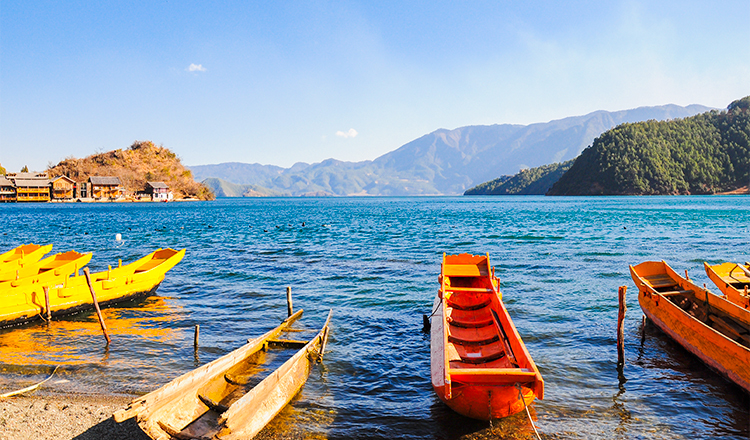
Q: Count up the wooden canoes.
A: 7